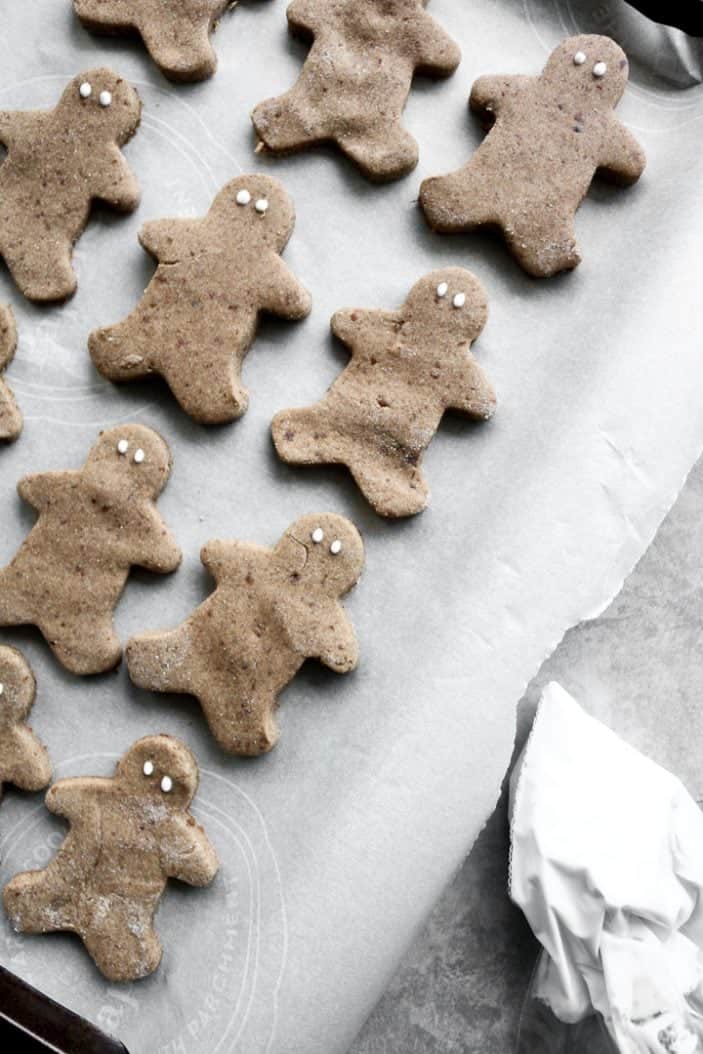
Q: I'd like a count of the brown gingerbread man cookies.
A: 11